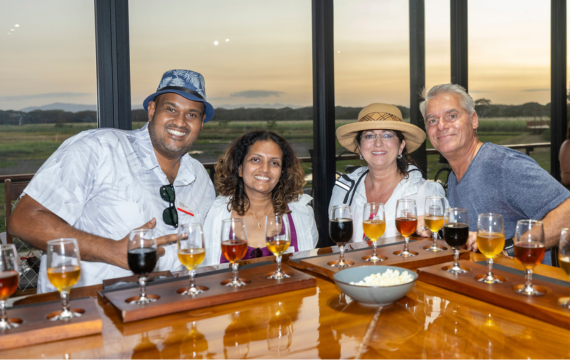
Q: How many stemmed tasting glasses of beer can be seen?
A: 14